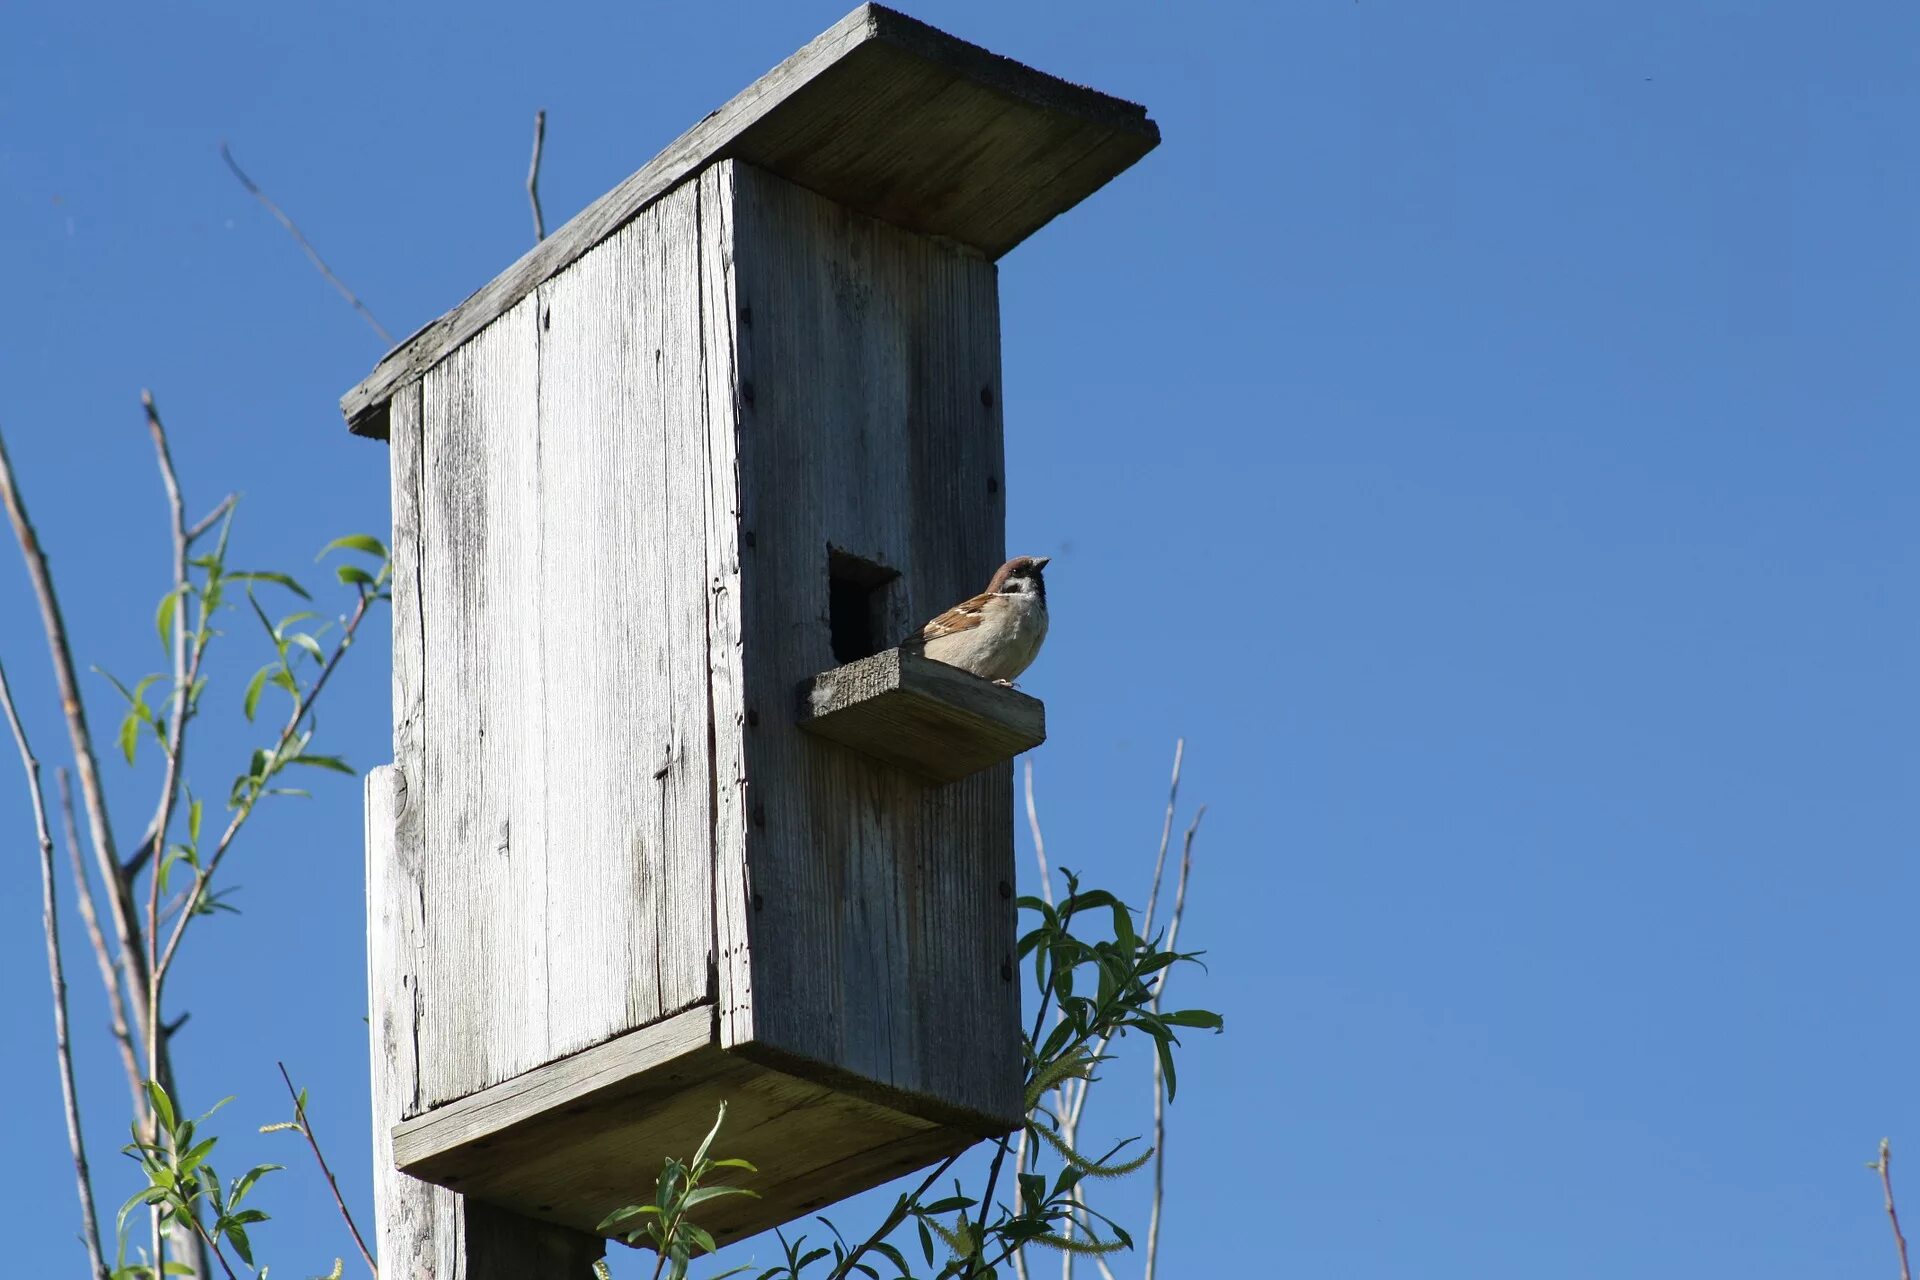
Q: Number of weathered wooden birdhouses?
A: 1